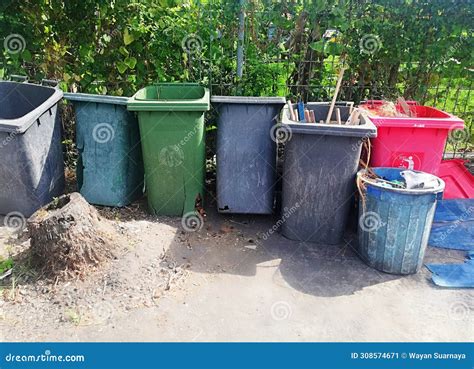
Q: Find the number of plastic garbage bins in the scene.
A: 7